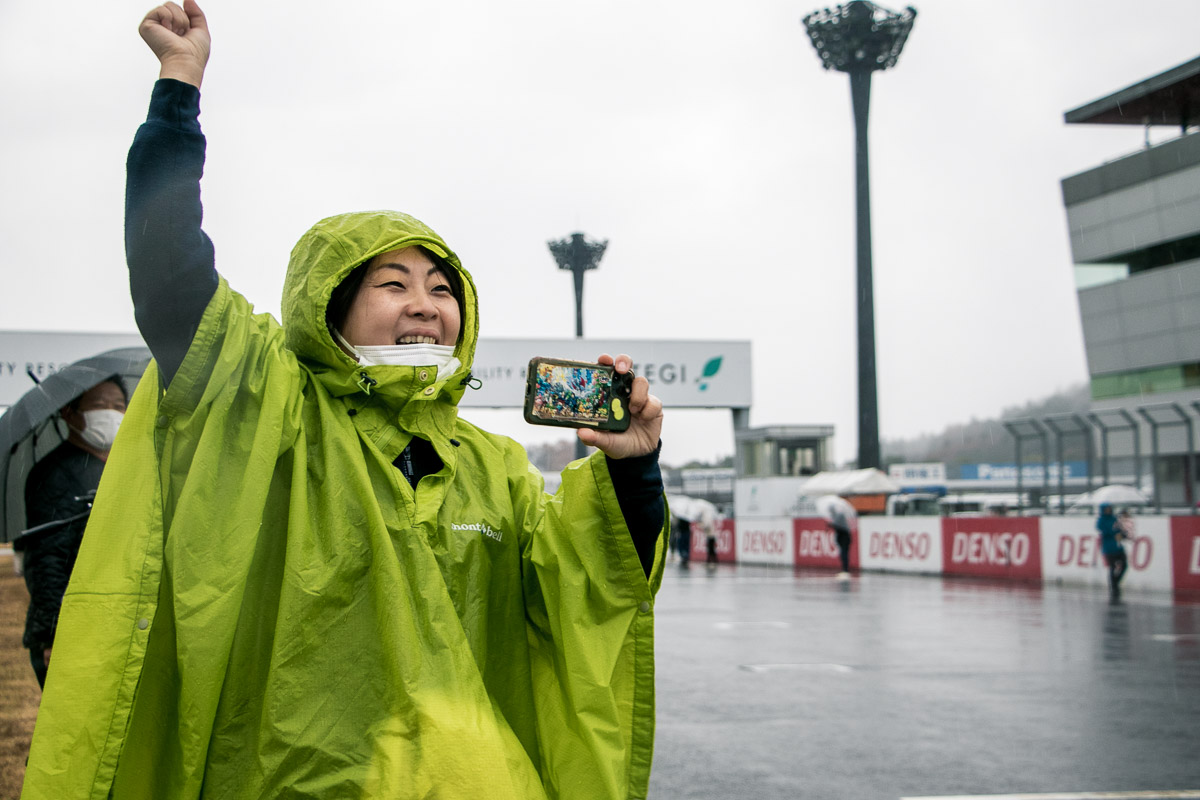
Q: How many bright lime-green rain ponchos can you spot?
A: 1